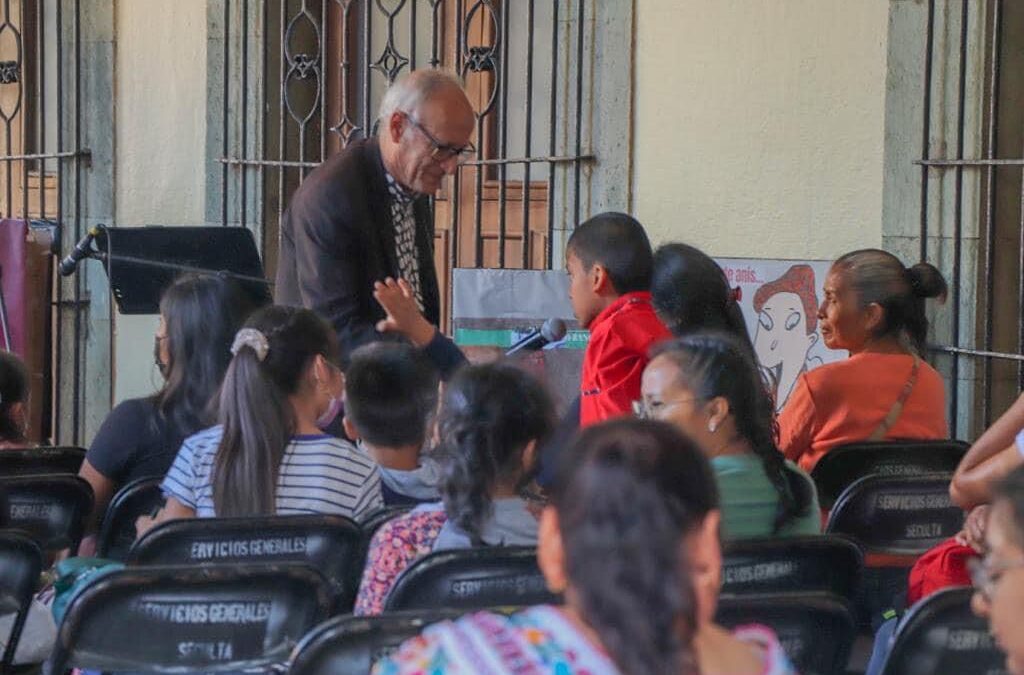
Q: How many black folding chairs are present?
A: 14